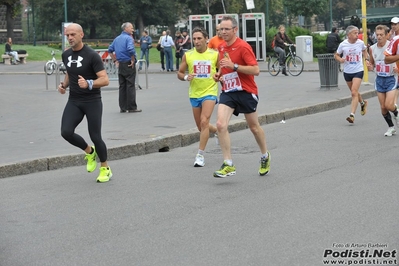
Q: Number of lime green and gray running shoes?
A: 2